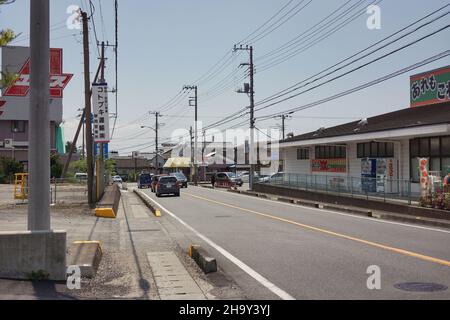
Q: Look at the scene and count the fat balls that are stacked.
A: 0